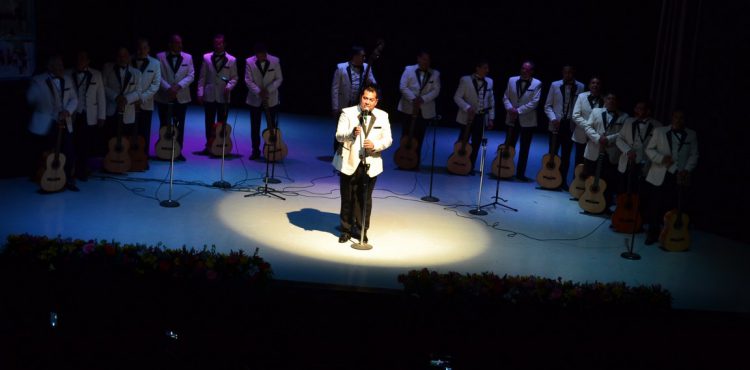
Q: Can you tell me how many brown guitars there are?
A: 14